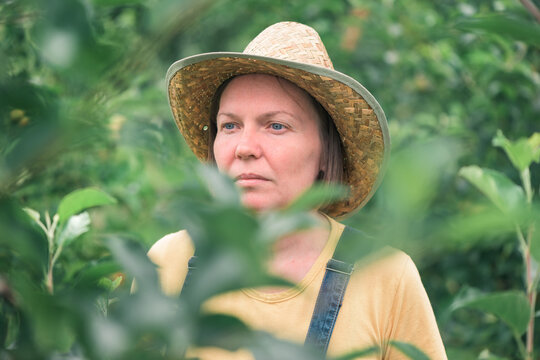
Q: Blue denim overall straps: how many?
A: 2